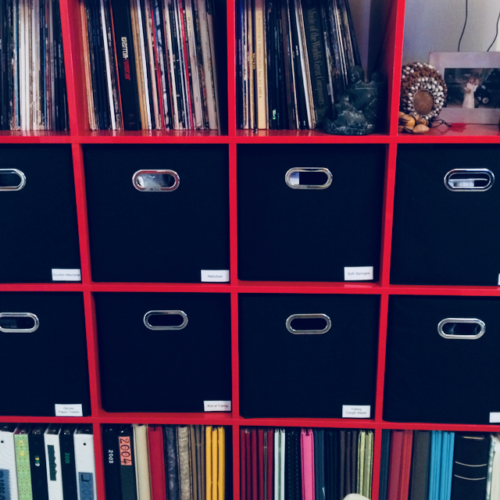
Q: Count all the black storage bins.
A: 8